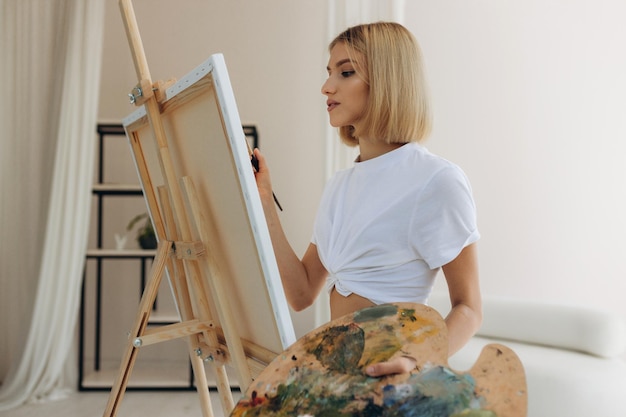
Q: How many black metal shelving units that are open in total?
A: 1